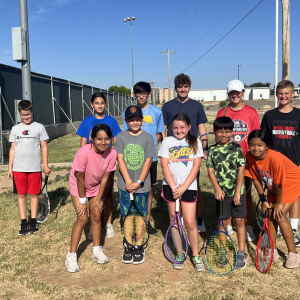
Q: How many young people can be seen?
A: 11